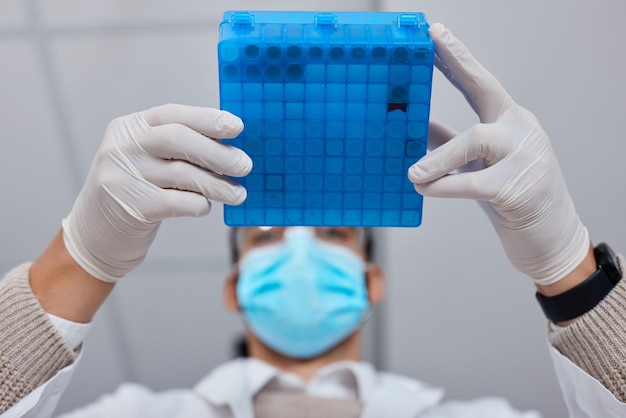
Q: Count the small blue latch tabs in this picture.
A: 3